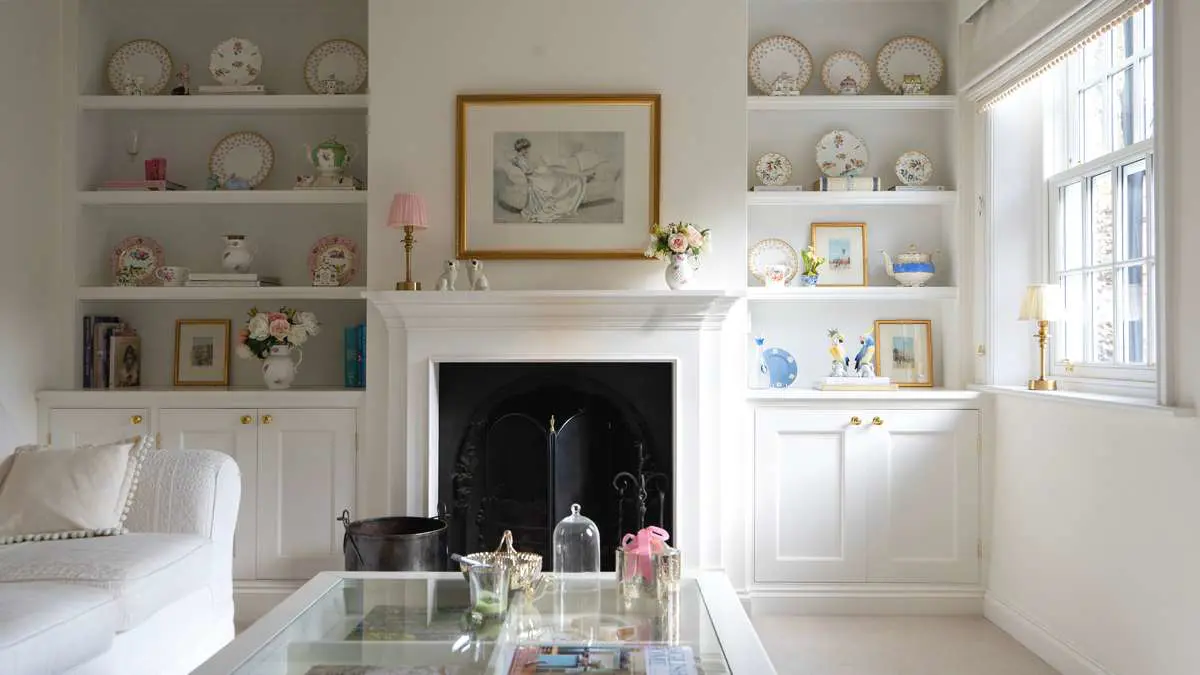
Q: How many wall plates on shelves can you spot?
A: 14